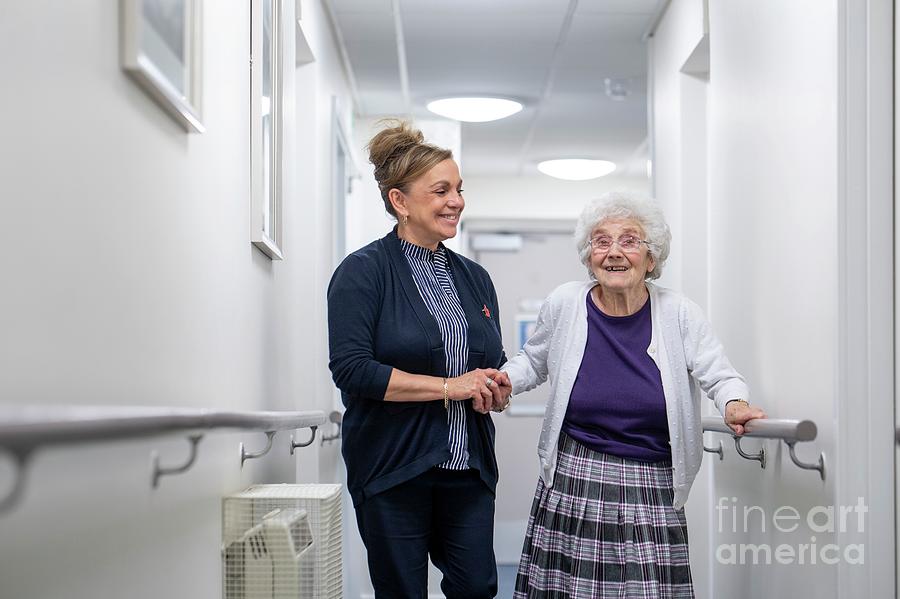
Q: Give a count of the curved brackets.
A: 8